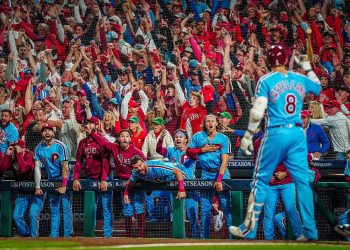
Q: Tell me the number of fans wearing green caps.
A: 3